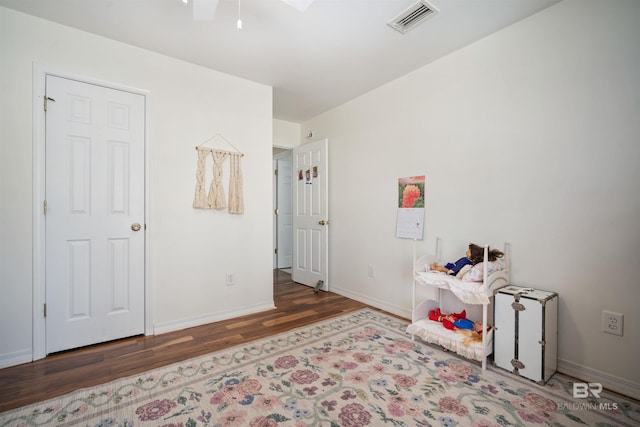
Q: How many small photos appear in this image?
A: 3